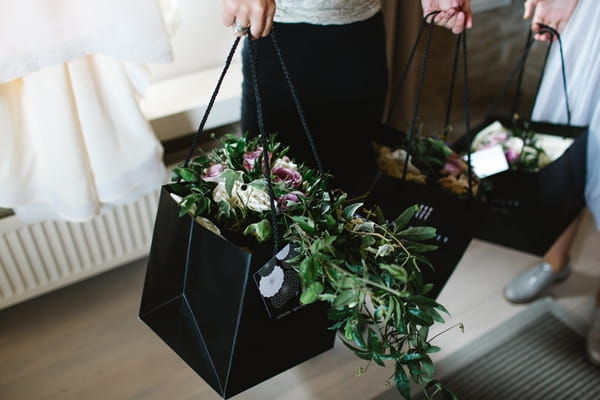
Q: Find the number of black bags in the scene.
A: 3